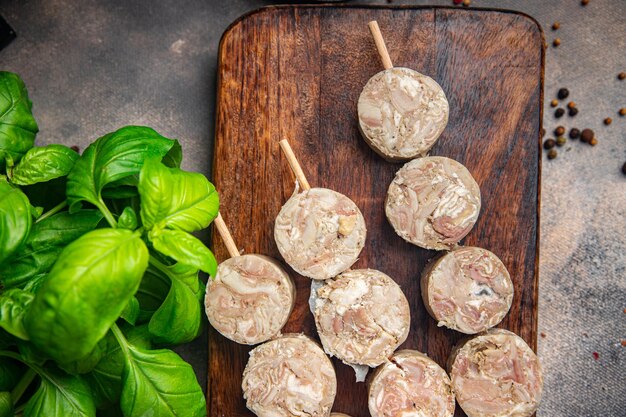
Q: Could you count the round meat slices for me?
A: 9